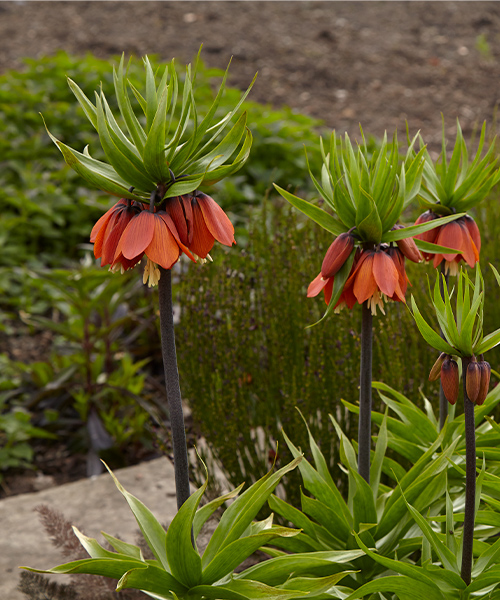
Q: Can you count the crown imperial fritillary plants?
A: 4